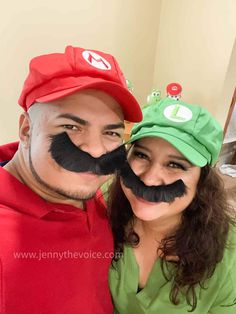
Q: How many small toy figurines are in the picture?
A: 3